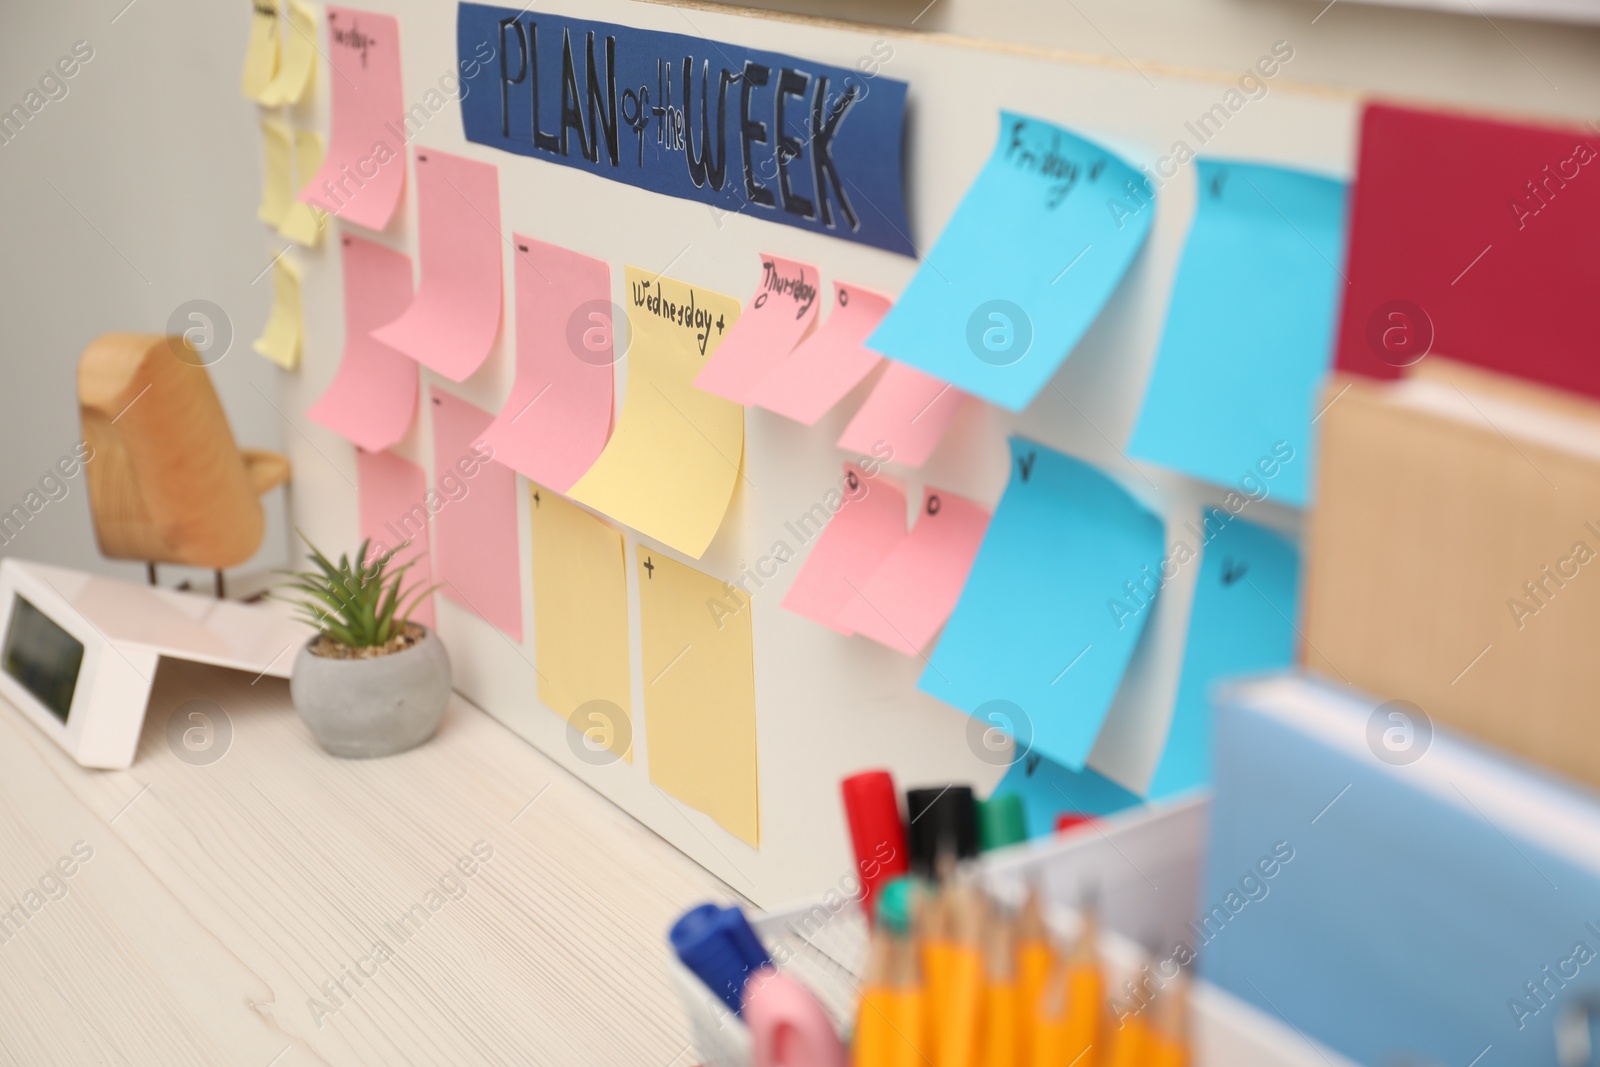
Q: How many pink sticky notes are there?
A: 11